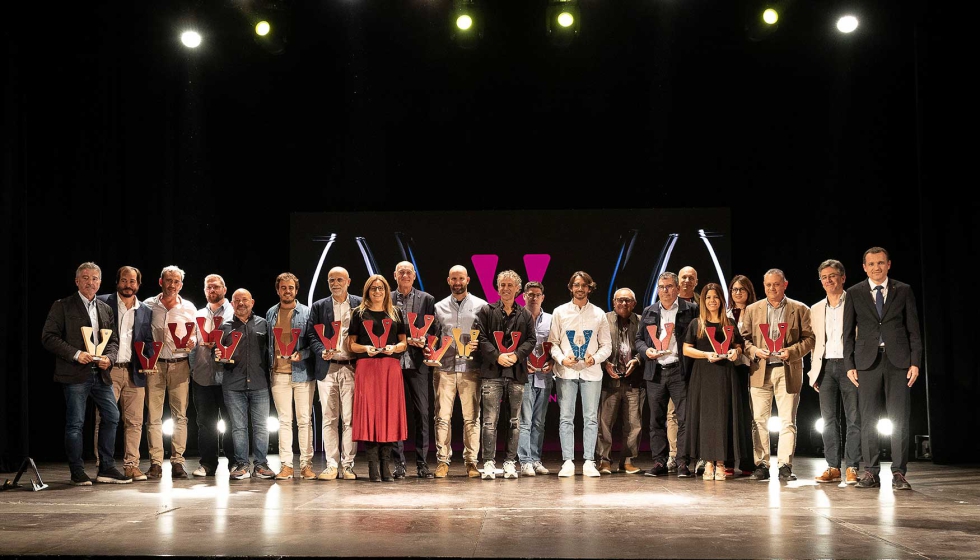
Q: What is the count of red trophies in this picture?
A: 14